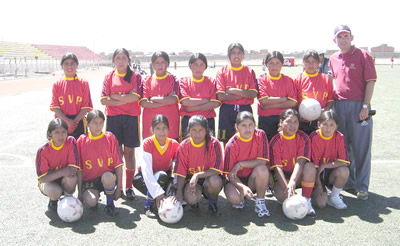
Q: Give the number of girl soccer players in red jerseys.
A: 14